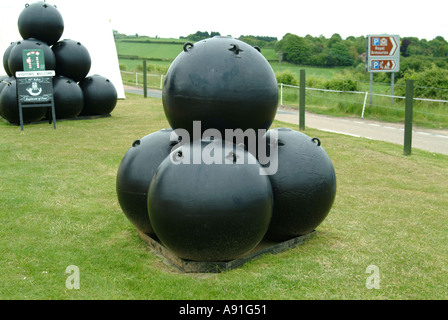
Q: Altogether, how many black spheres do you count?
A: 12